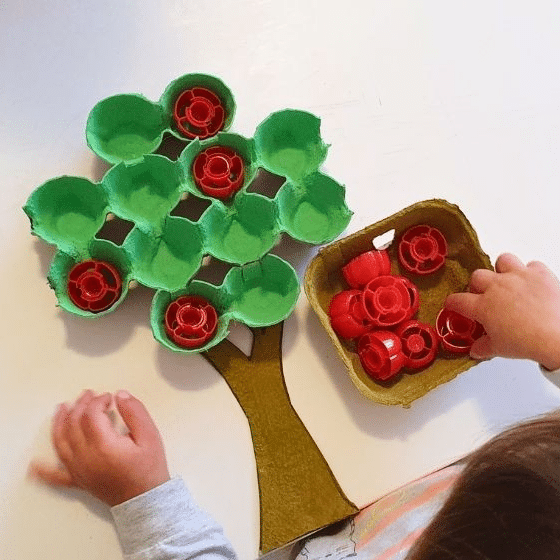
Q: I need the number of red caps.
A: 11